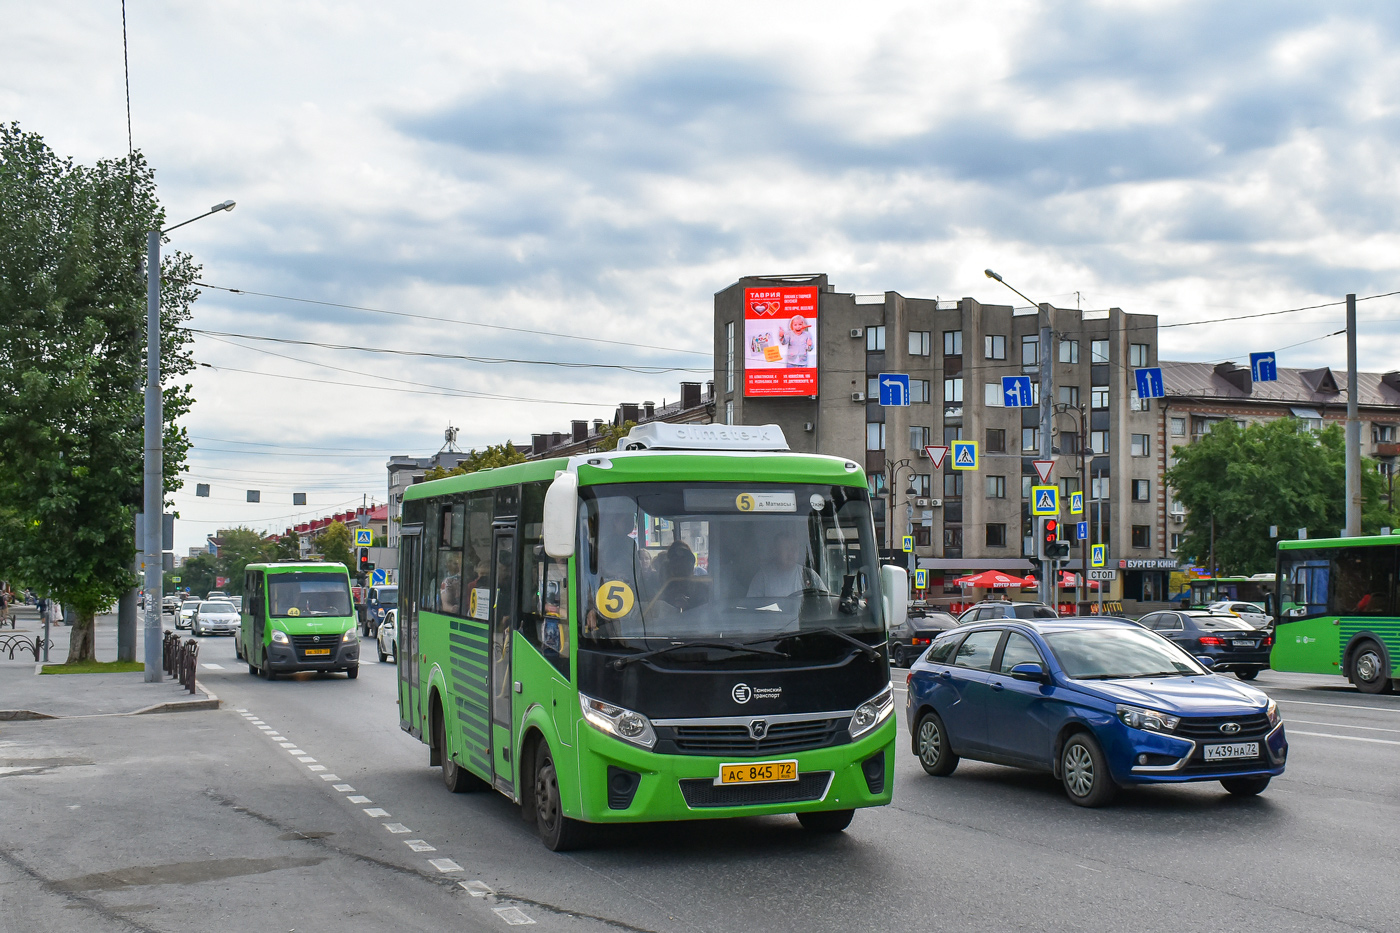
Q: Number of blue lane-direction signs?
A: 4